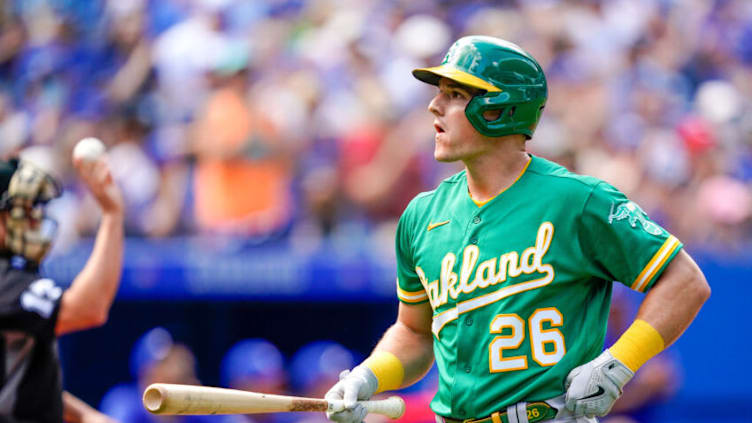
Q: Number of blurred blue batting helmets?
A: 3